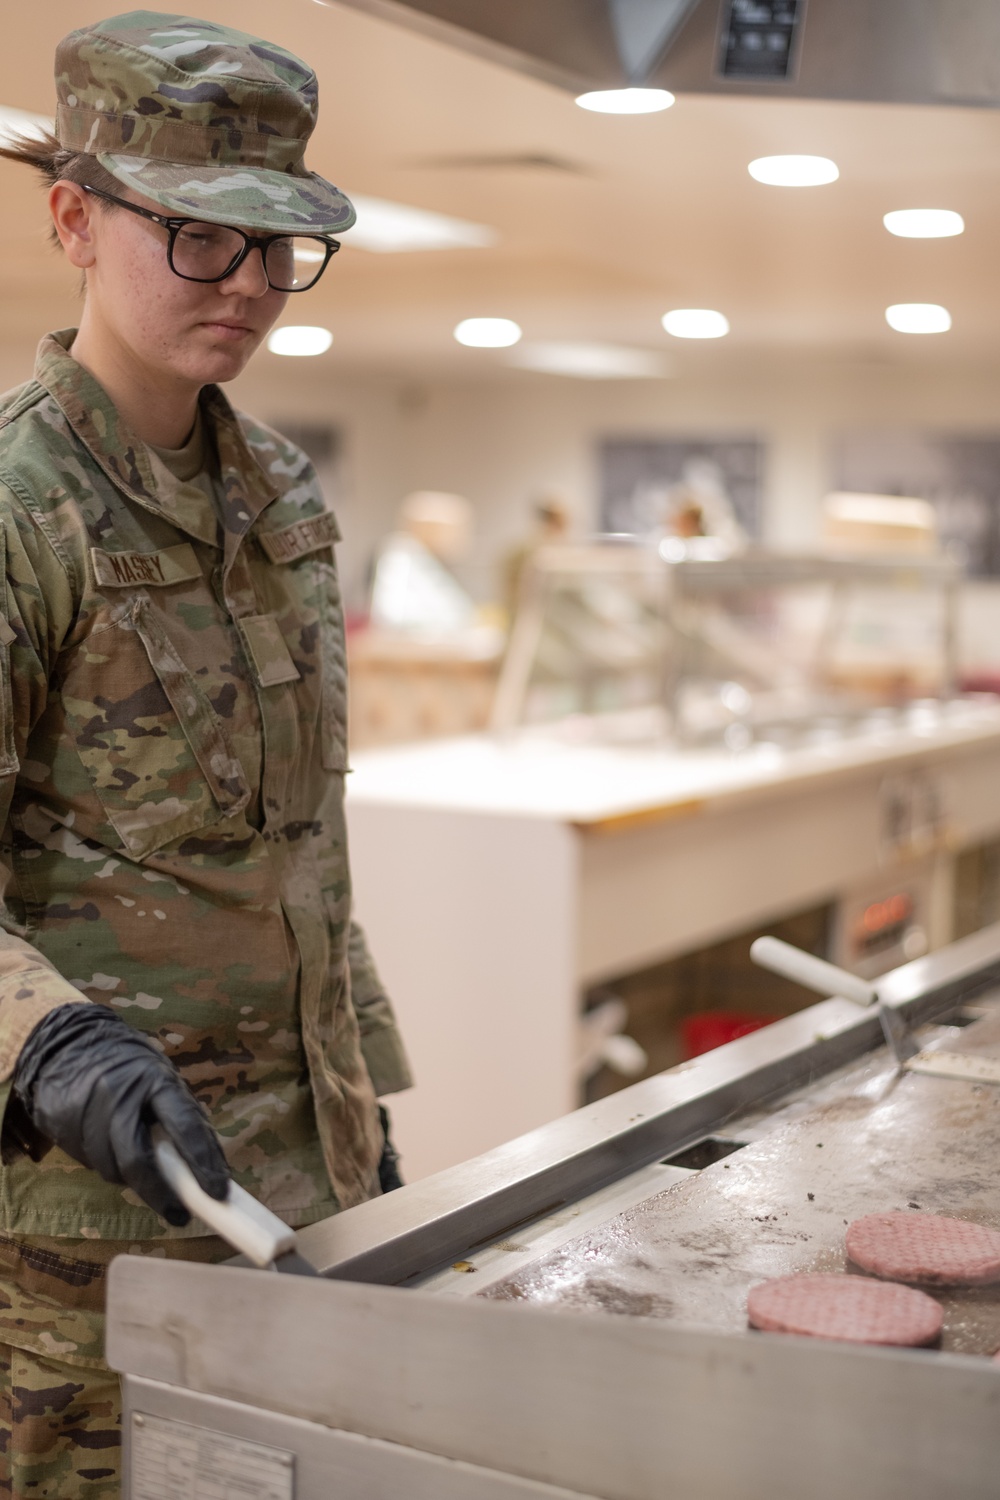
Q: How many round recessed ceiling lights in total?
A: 7